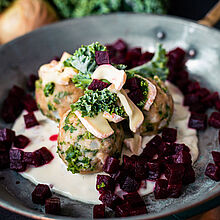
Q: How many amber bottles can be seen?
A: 0